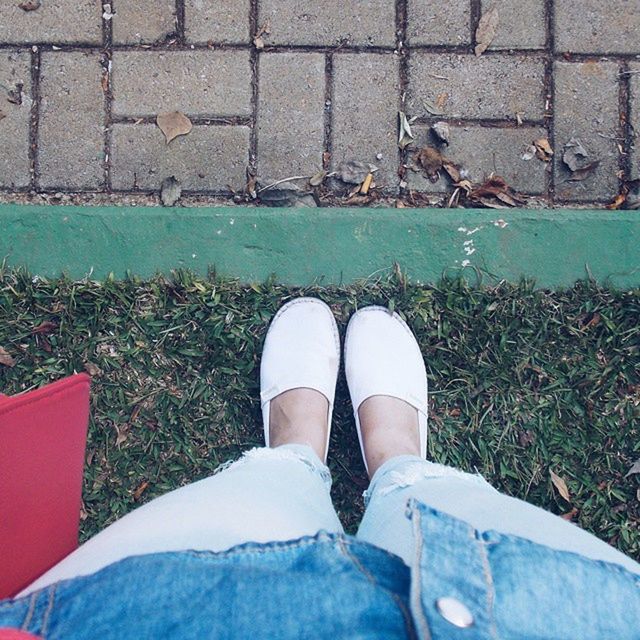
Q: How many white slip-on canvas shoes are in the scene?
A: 2